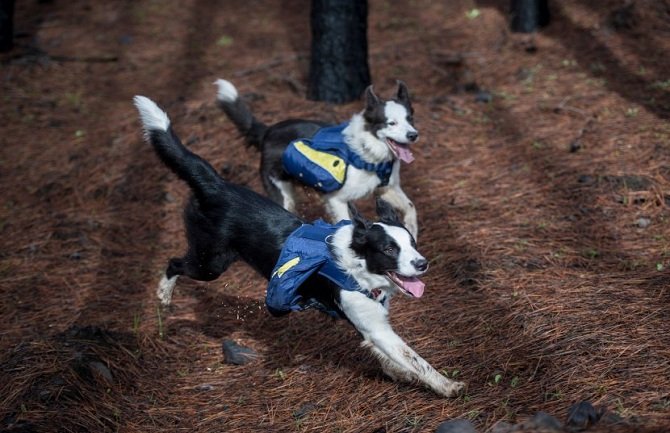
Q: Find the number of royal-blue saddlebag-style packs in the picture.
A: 2